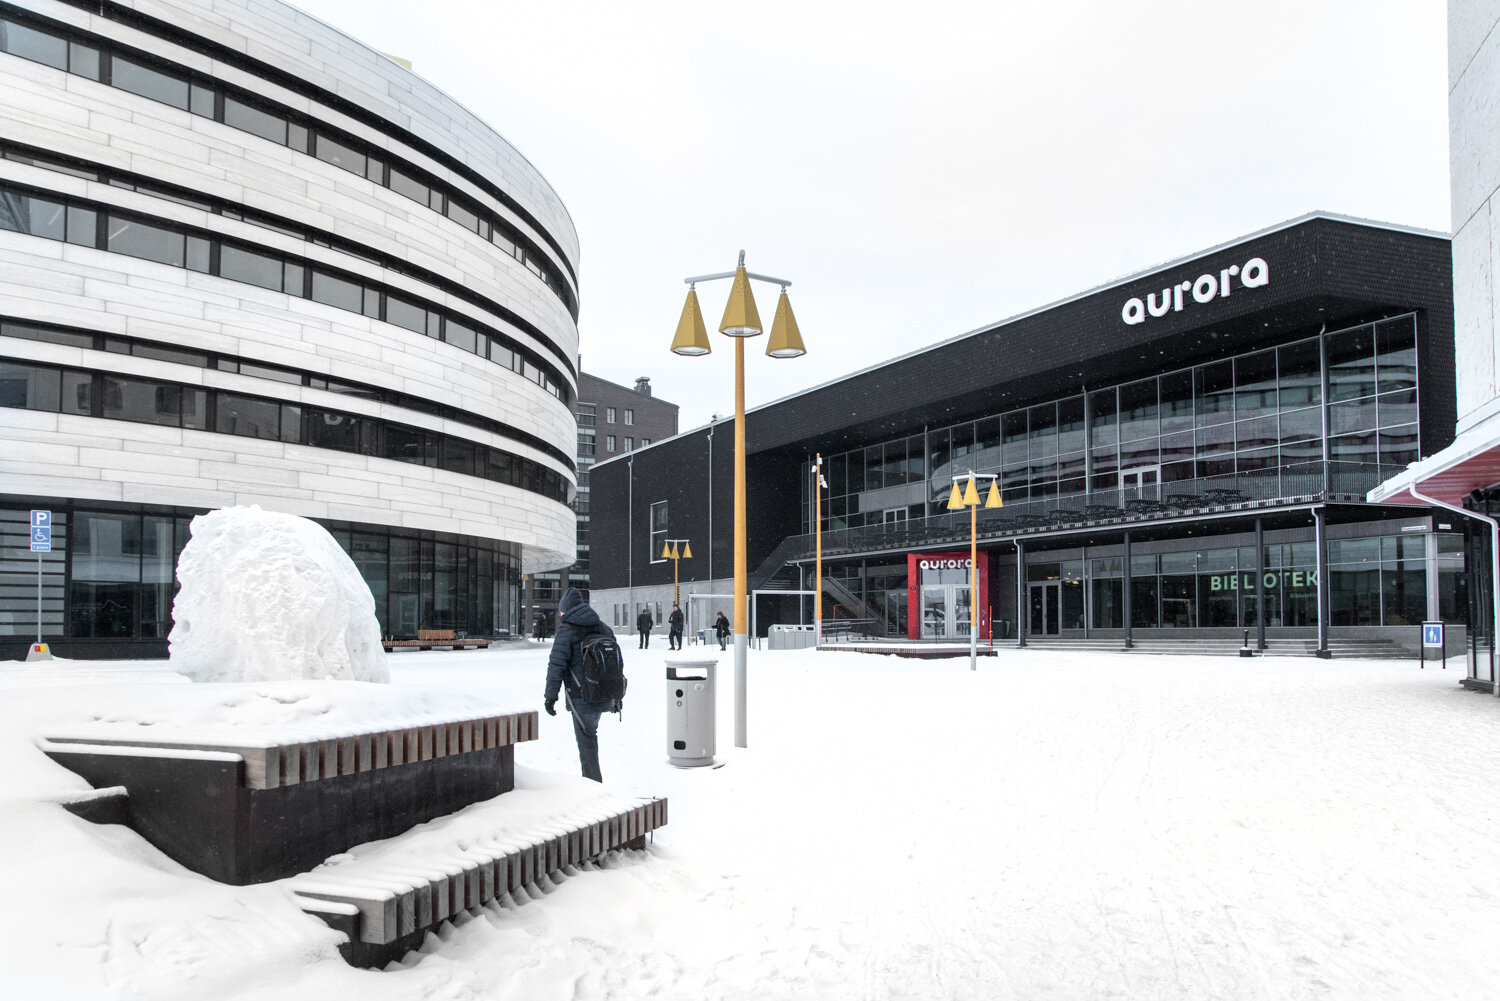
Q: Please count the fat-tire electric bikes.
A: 0